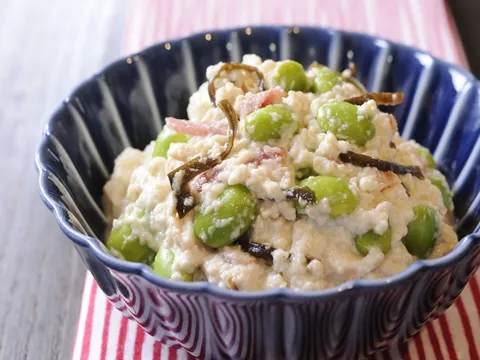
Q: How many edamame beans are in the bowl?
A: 13